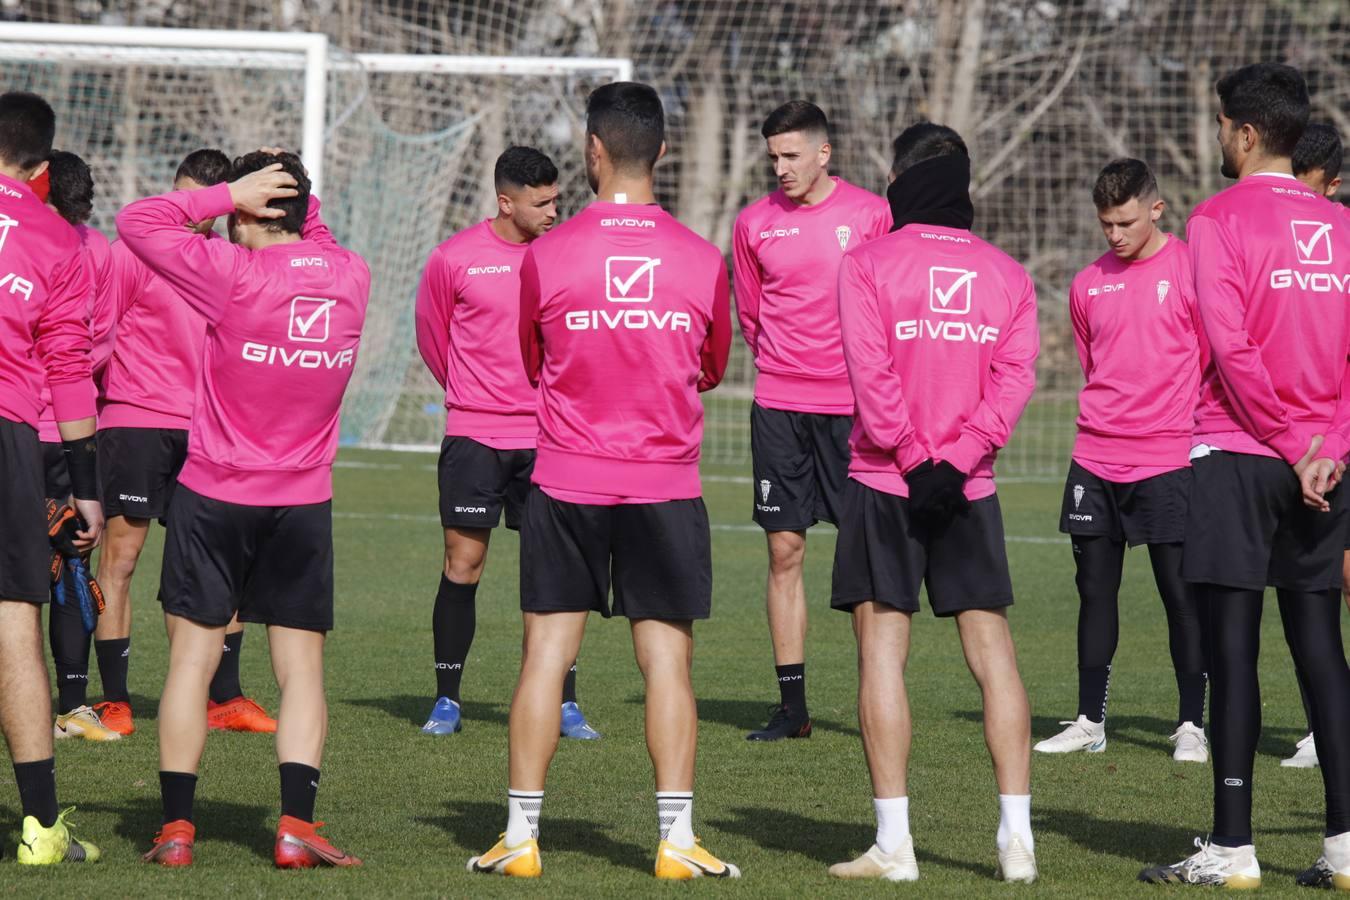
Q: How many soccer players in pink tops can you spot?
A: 11